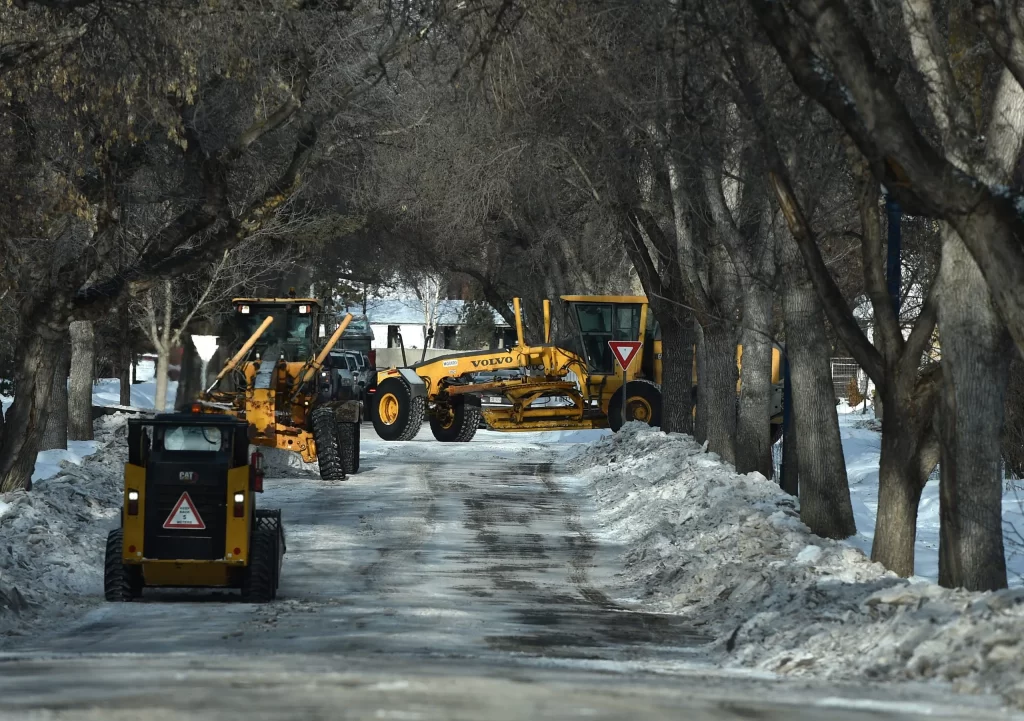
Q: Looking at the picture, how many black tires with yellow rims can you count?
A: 3